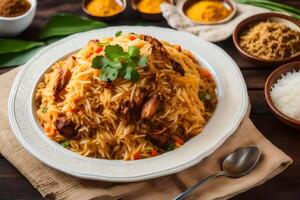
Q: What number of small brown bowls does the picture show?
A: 5